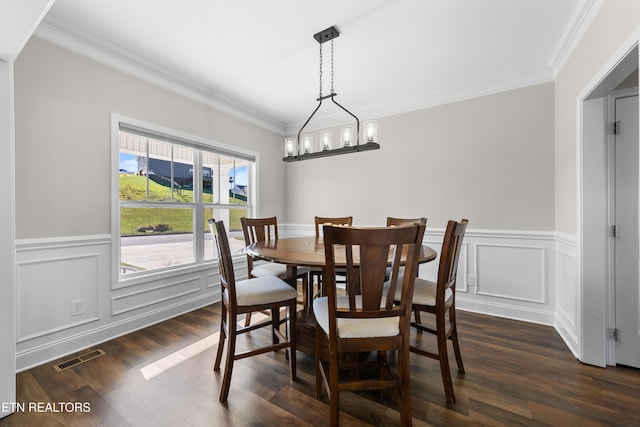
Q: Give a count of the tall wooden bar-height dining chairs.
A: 6